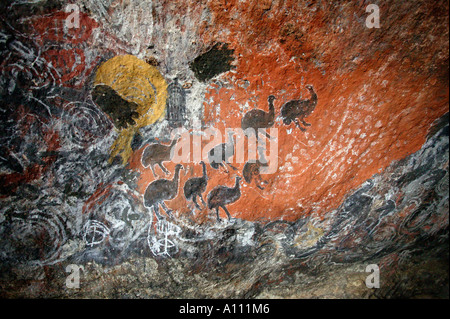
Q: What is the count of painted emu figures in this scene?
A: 8